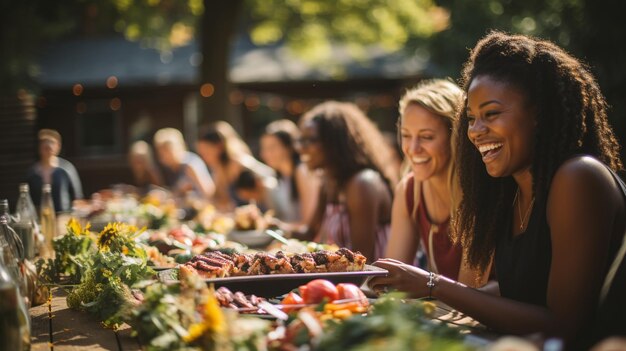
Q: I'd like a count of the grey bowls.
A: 1